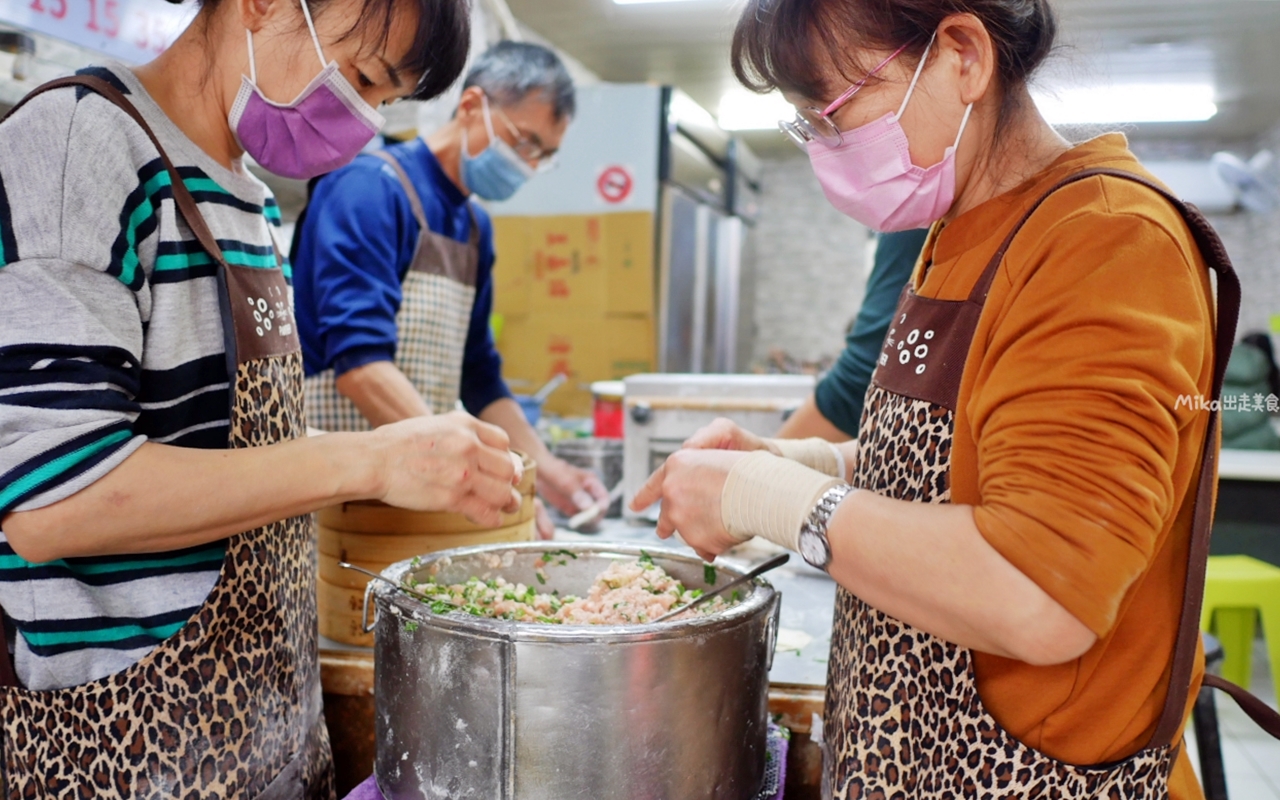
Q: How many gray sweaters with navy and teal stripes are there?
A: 1